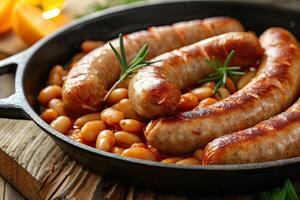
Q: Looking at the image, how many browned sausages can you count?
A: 4